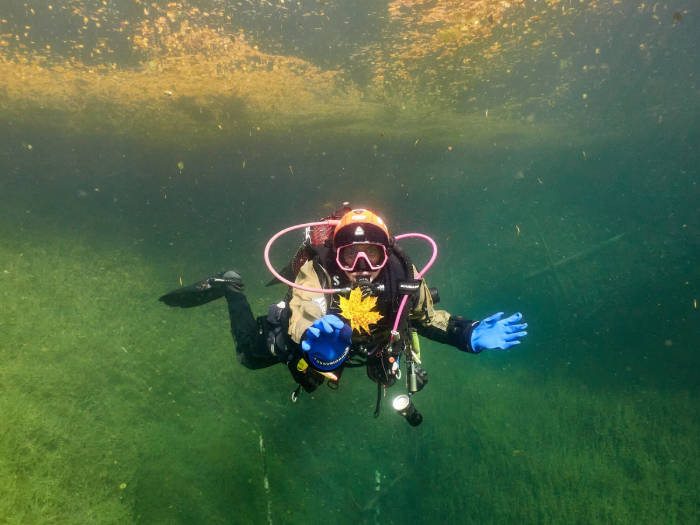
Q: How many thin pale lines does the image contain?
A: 2